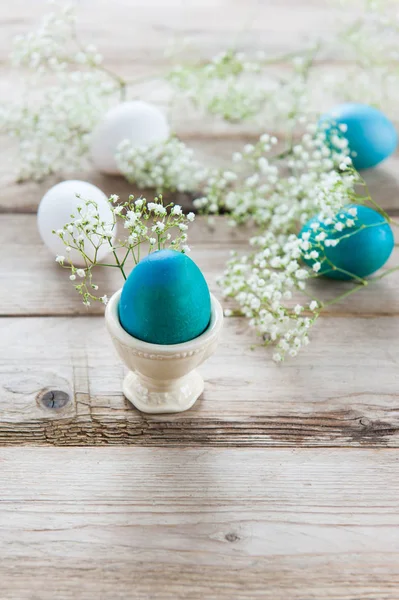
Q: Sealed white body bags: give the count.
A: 0